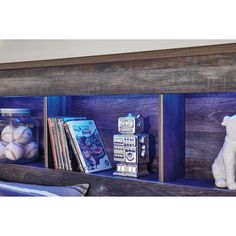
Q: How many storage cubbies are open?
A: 3